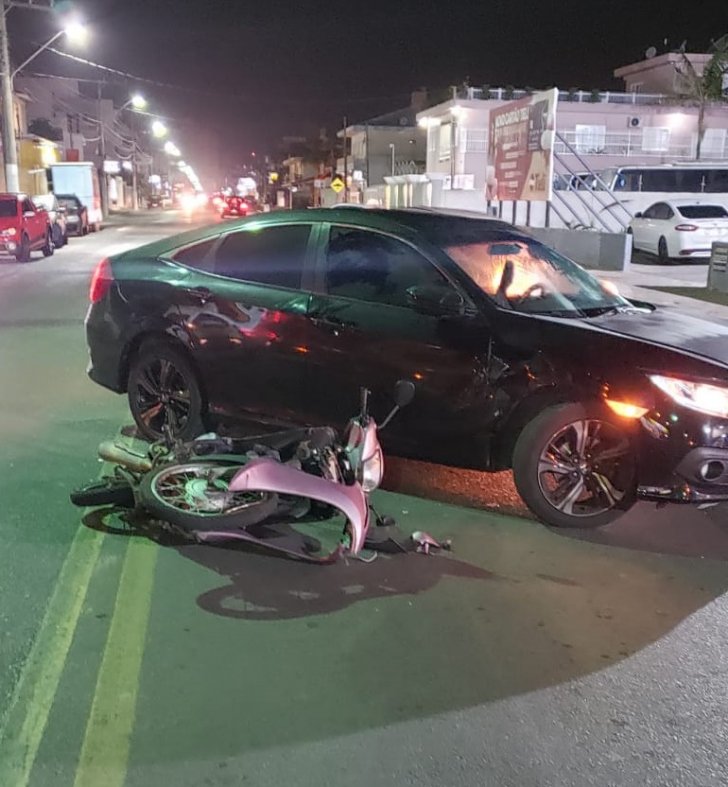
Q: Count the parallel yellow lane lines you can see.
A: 2